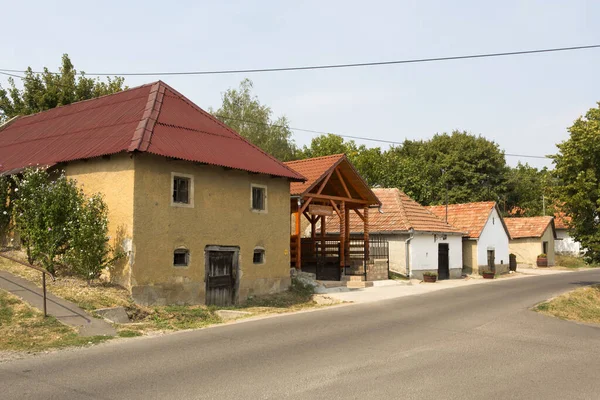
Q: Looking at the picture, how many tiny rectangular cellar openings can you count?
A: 2